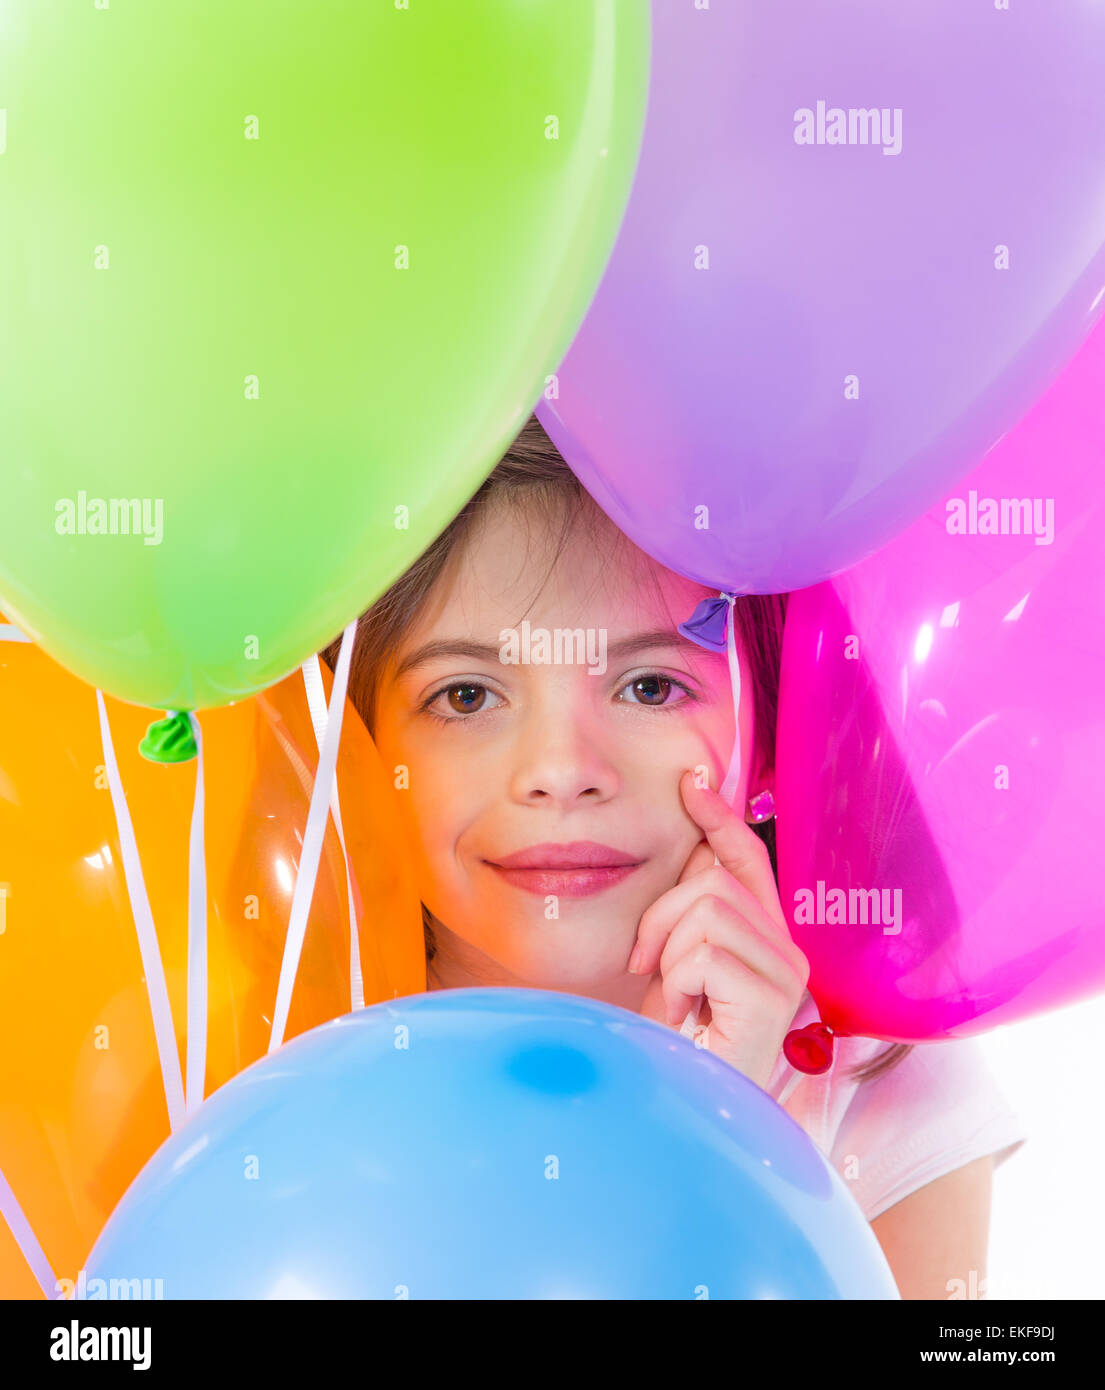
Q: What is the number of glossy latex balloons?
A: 5